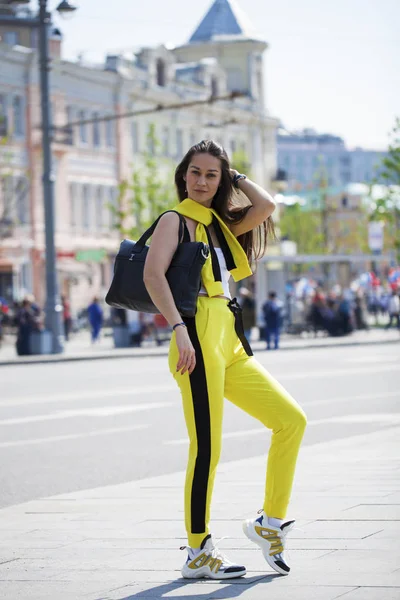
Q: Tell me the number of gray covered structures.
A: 1